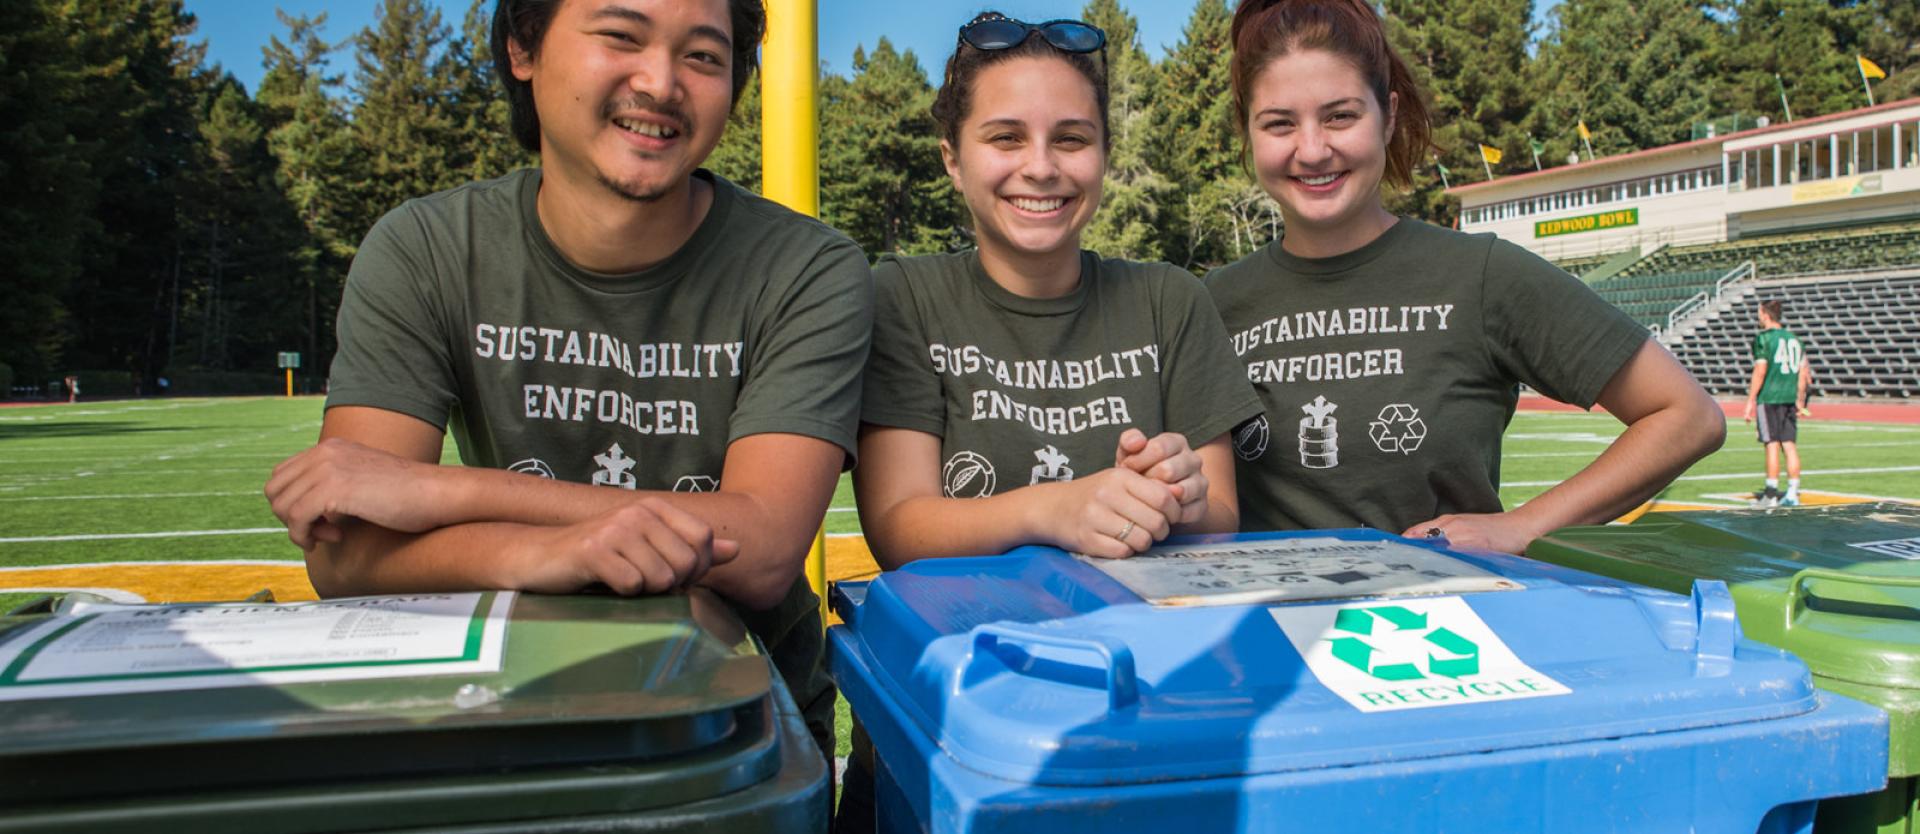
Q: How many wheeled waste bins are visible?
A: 3